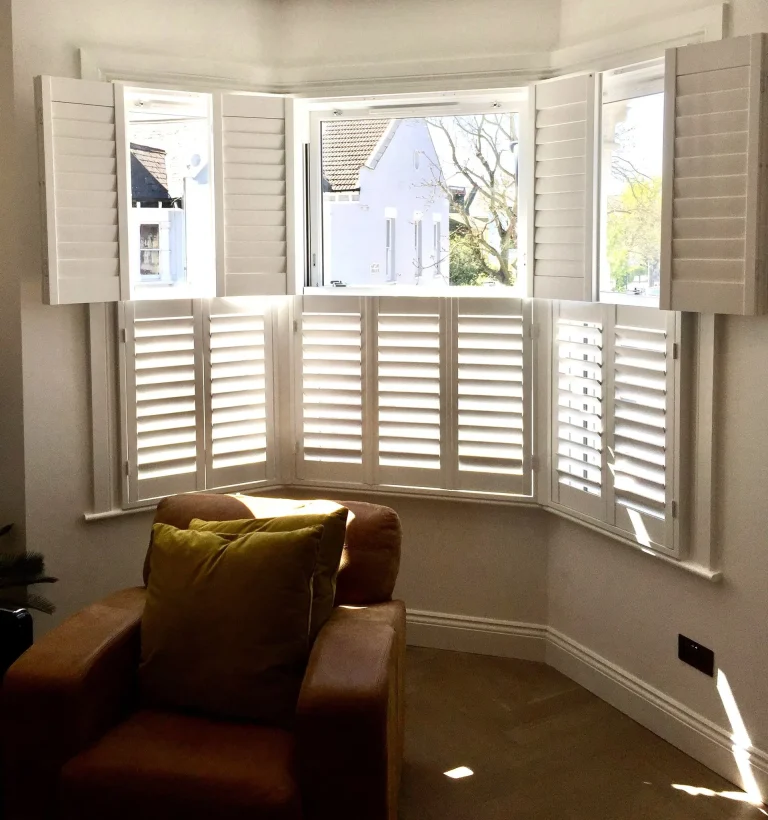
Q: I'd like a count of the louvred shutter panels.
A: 11